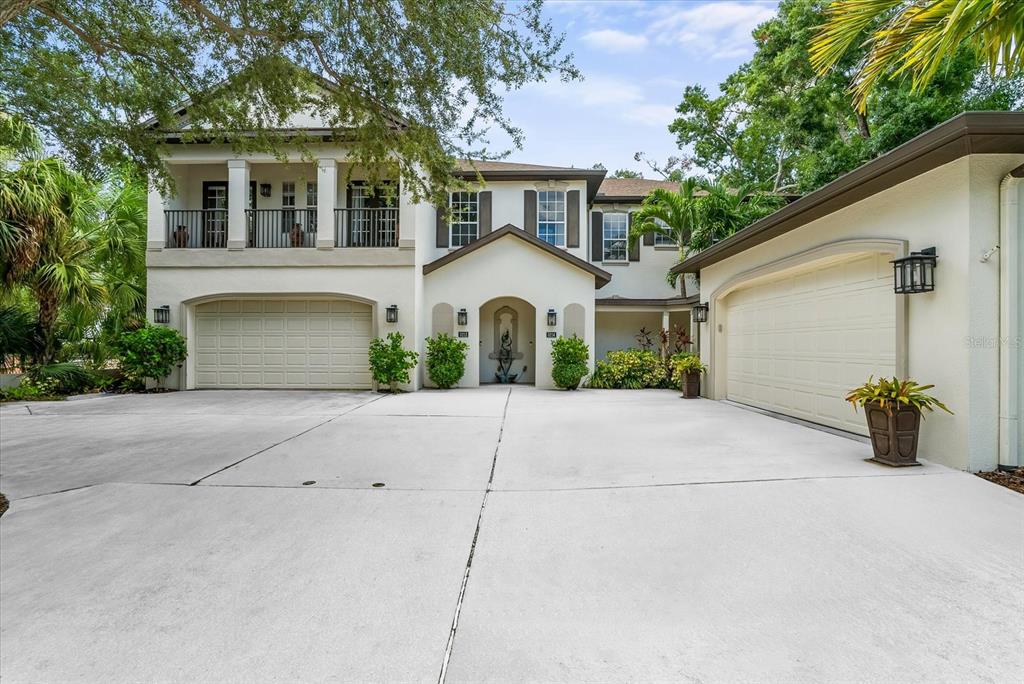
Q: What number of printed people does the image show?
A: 0